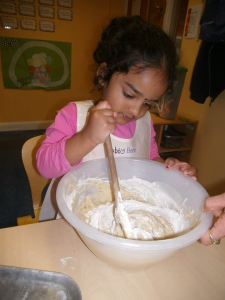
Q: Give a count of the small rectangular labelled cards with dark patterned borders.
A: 11